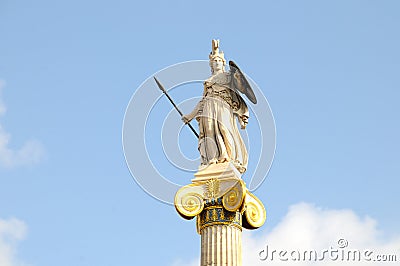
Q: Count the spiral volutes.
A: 3